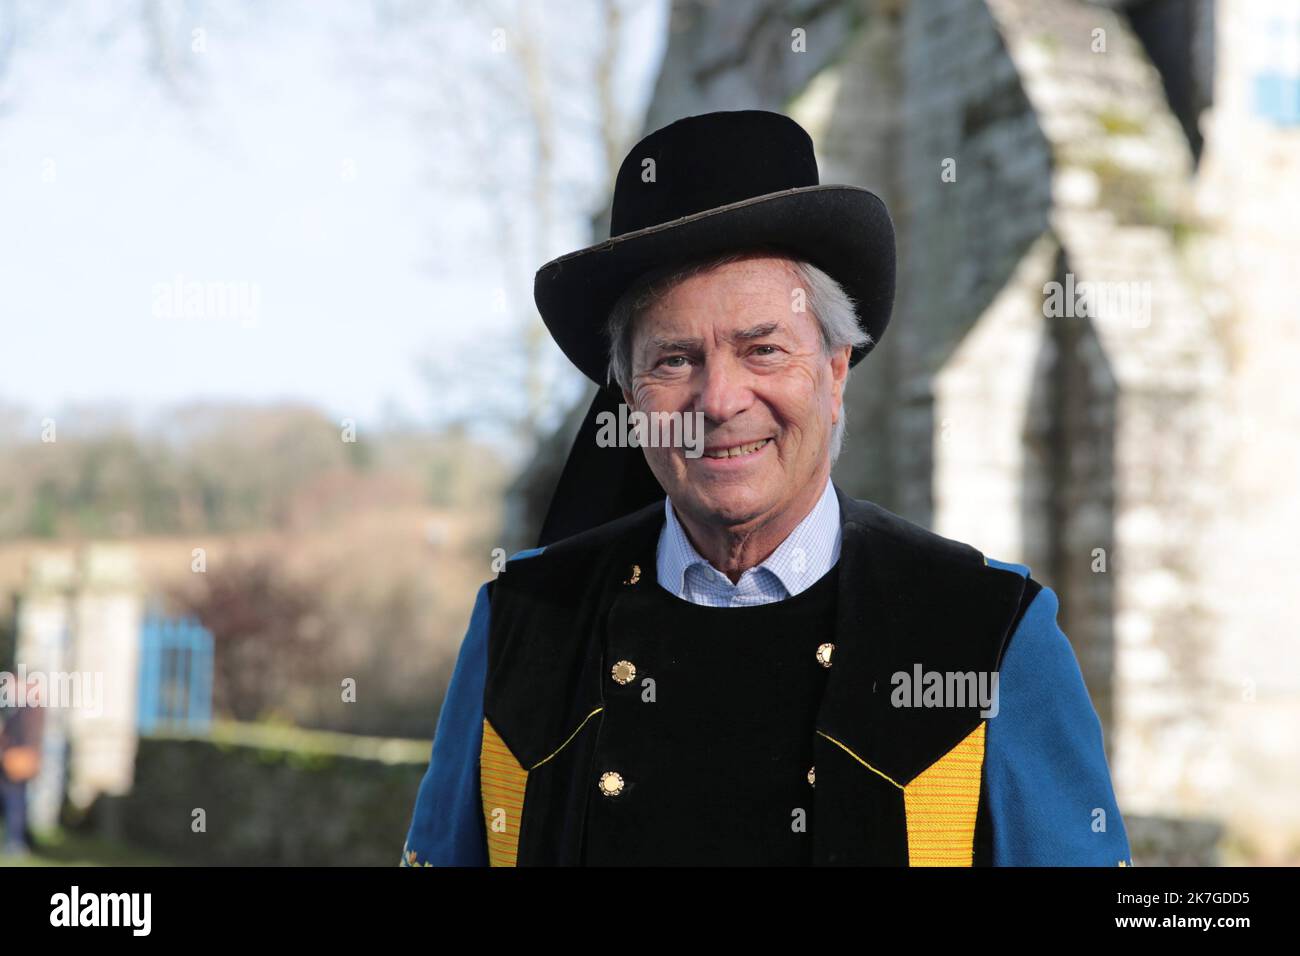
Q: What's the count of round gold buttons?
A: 5